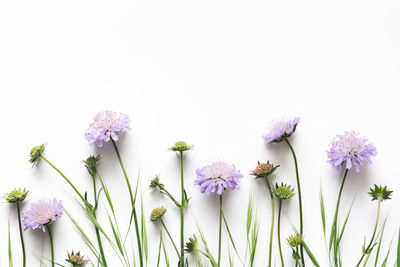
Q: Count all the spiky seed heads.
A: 12